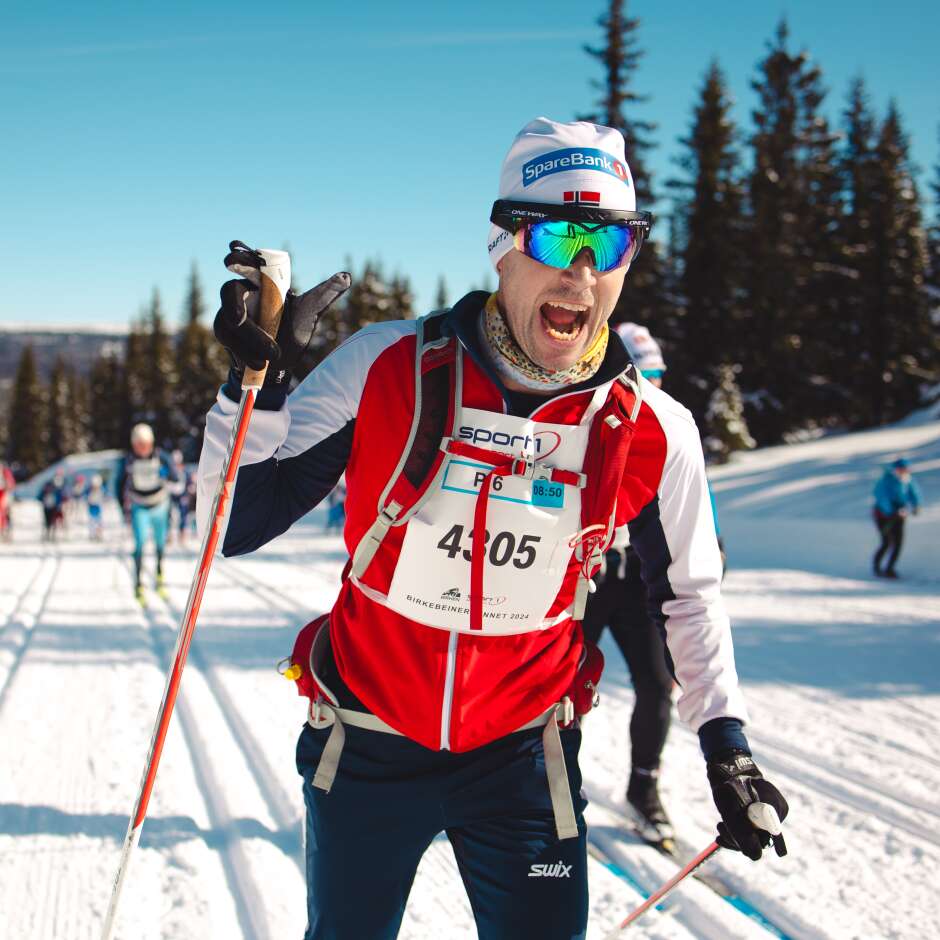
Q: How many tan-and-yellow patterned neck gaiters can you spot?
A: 1